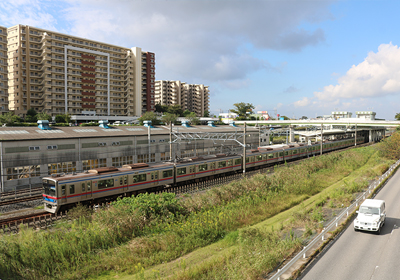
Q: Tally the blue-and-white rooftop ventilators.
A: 6